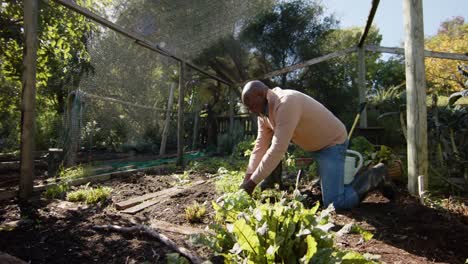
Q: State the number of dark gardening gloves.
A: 2